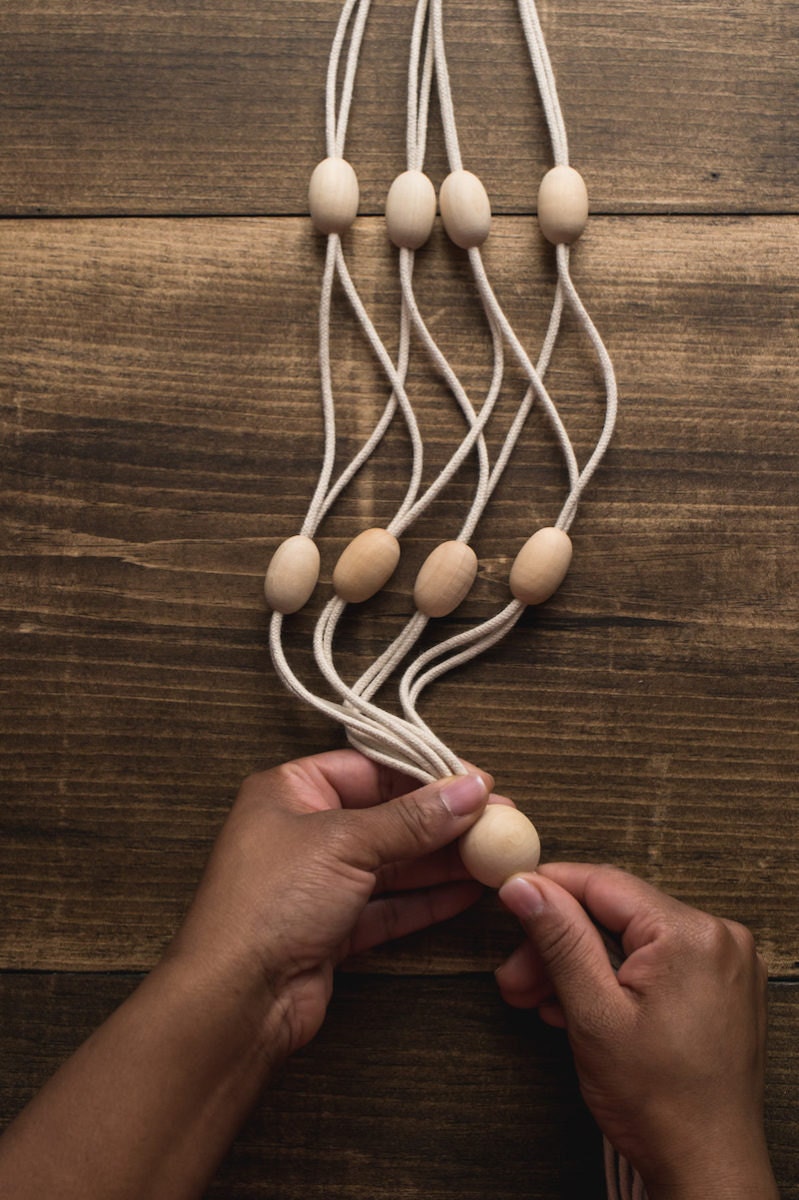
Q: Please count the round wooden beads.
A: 1